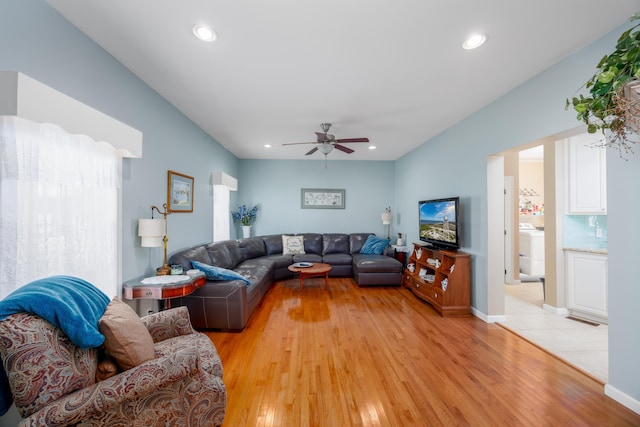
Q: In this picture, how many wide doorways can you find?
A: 1